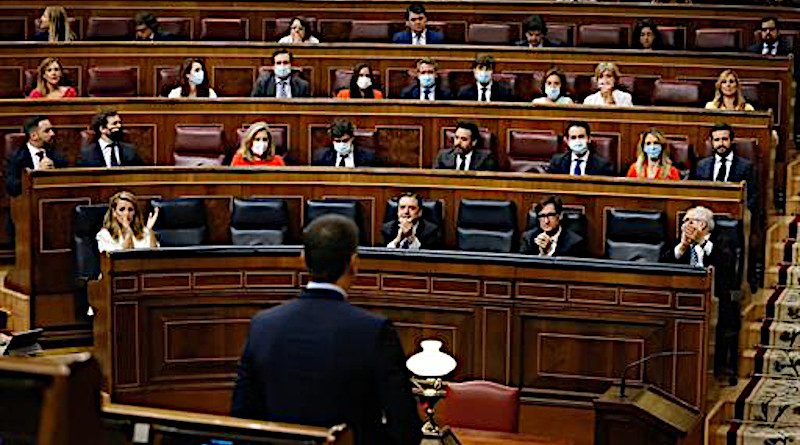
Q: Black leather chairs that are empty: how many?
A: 5